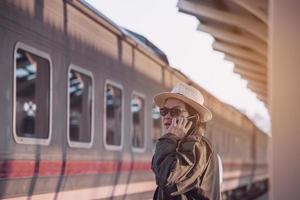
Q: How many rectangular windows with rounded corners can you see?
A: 5